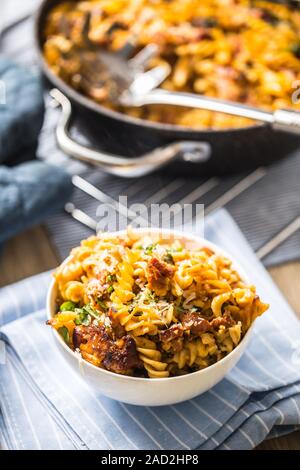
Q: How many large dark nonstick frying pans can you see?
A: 1